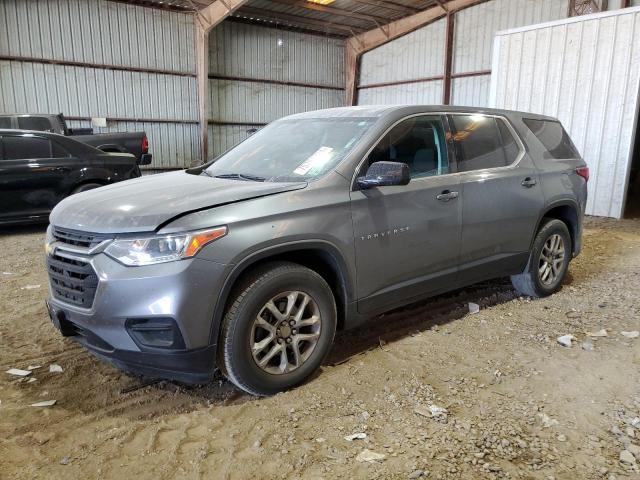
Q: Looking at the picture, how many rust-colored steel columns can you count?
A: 3